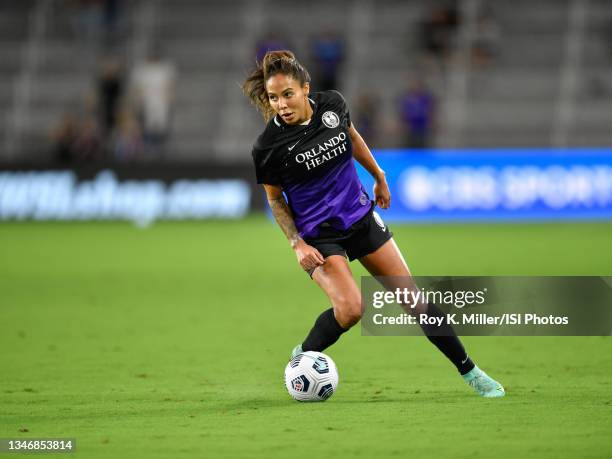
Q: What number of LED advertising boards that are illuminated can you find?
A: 2